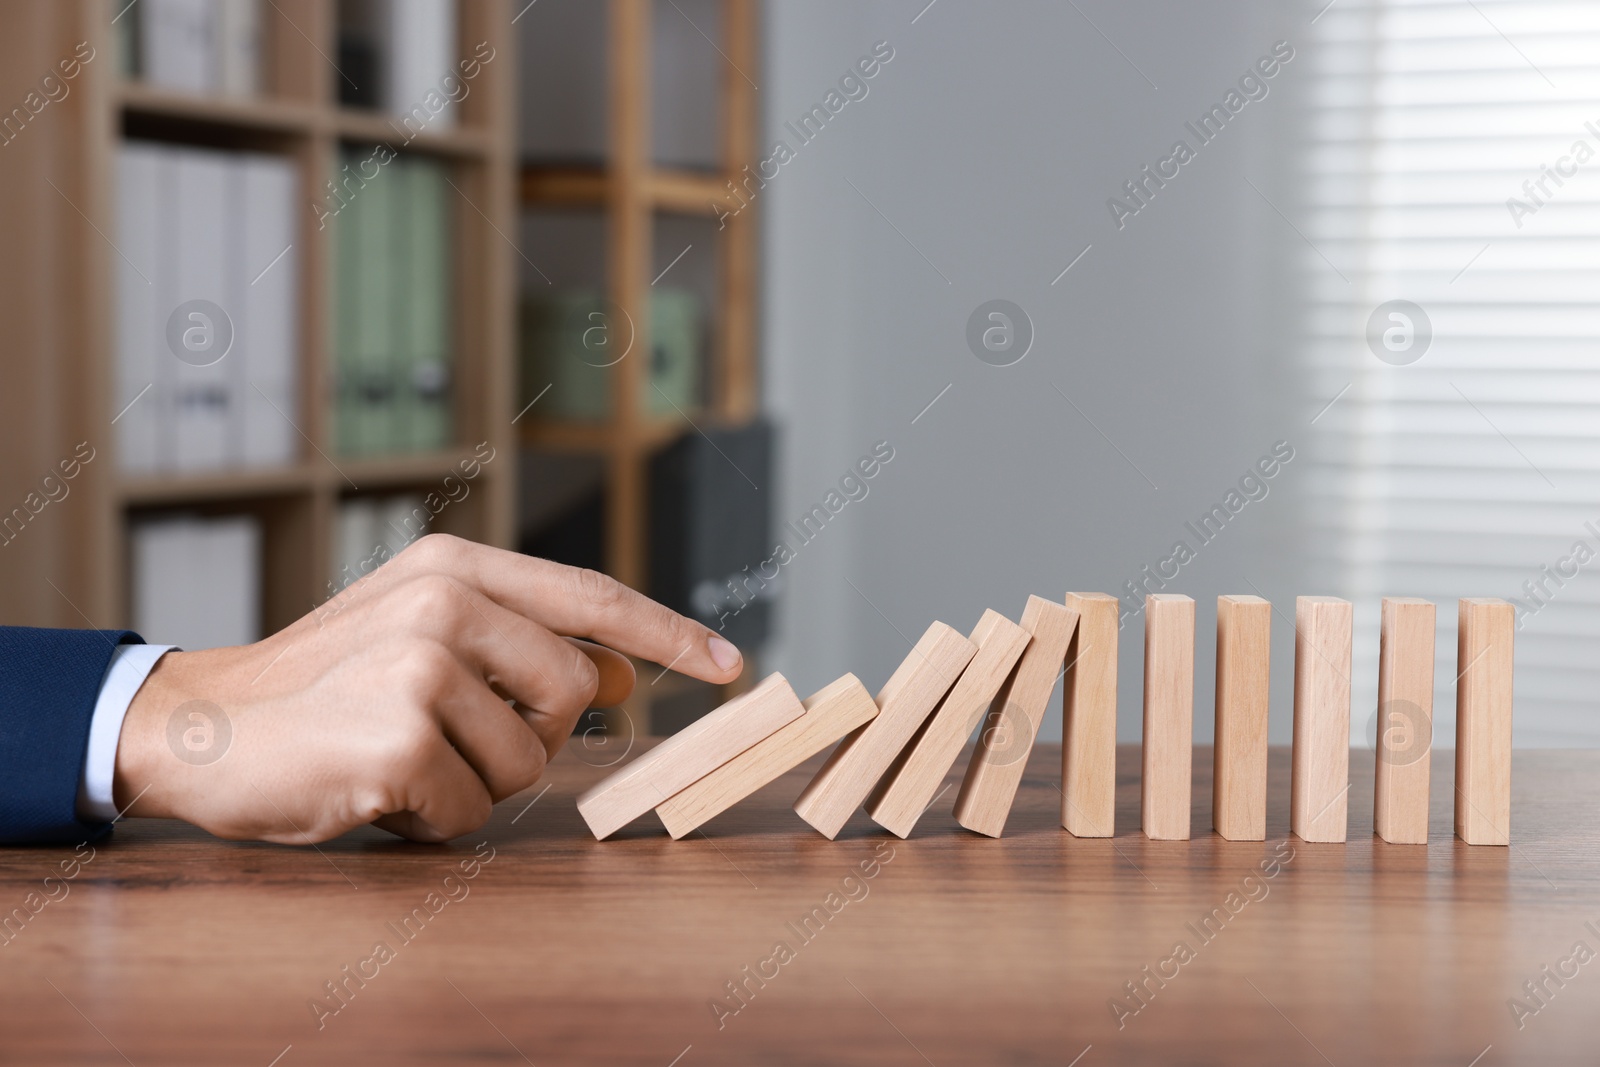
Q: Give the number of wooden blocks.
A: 11